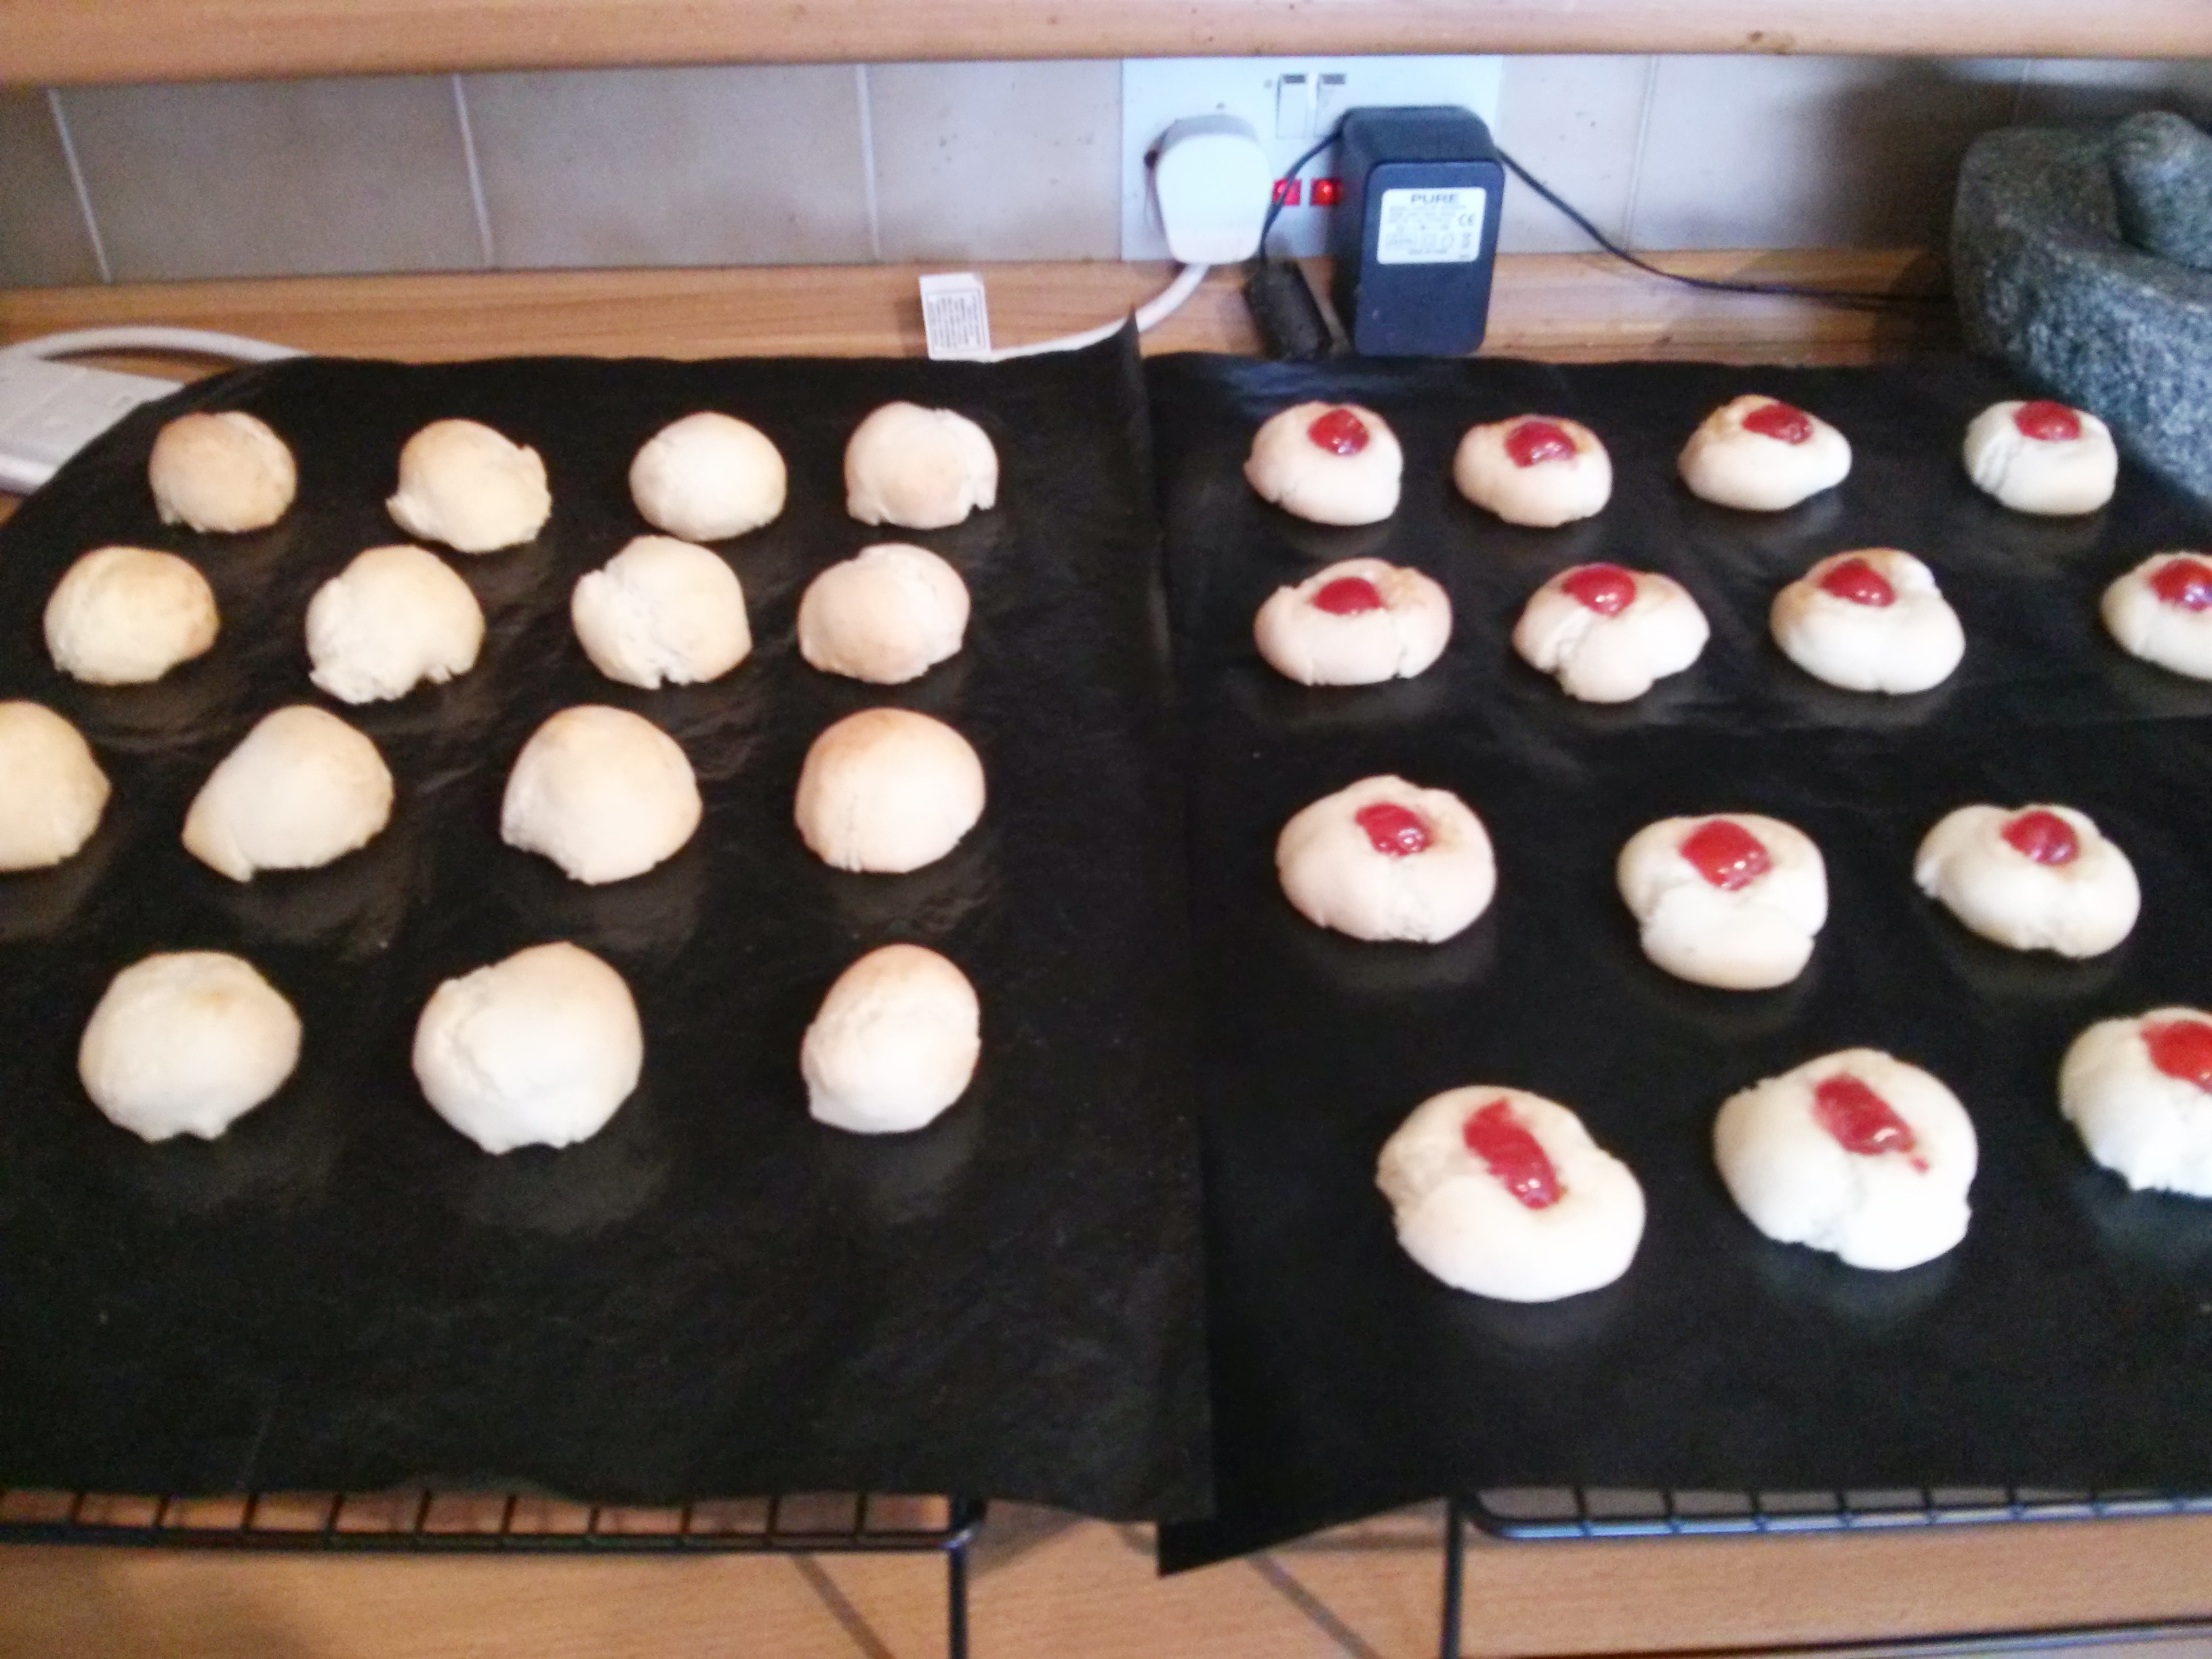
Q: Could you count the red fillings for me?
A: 14